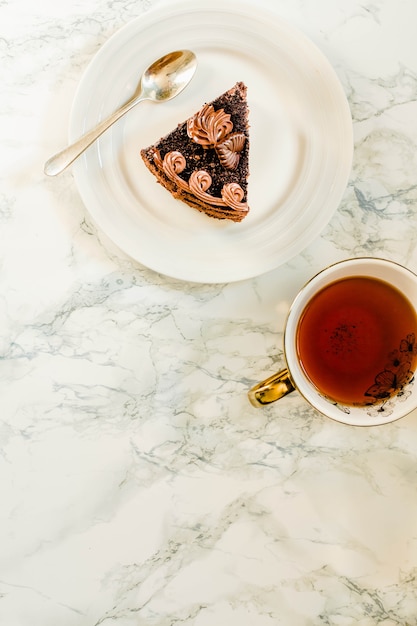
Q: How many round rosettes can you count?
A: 3